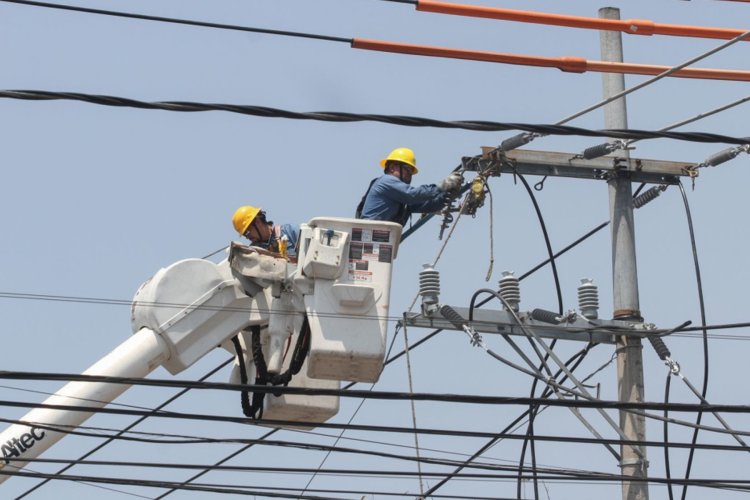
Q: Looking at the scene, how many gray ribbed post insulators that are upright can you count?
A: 3